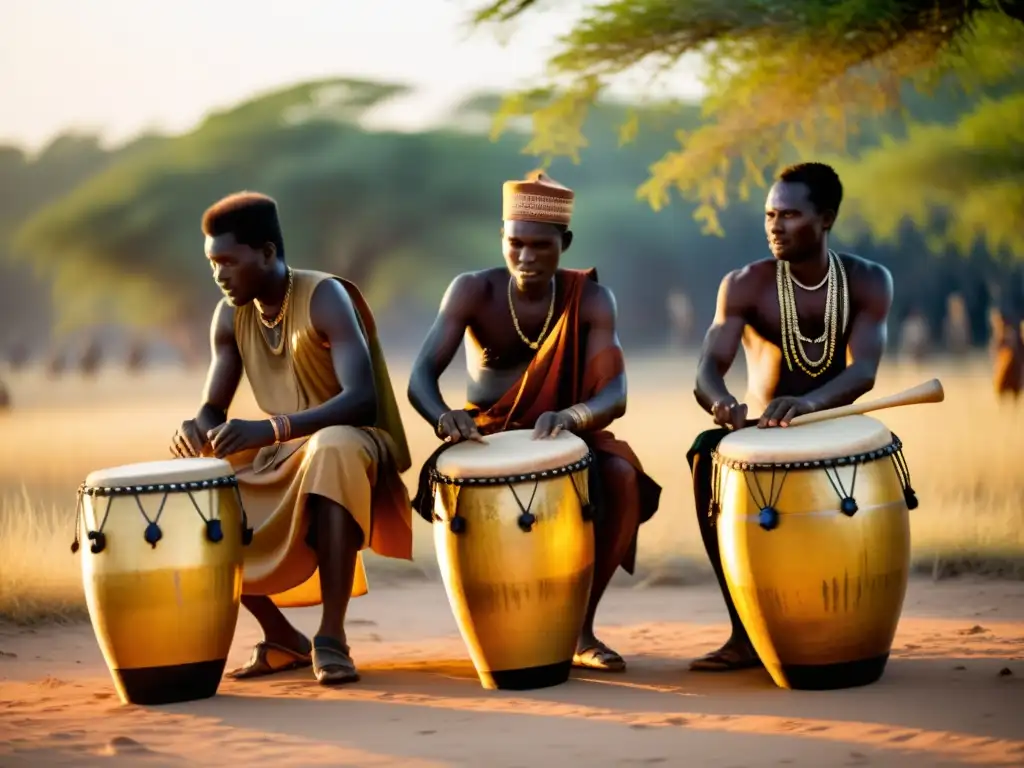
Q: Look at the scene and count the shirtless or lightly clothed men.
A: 3